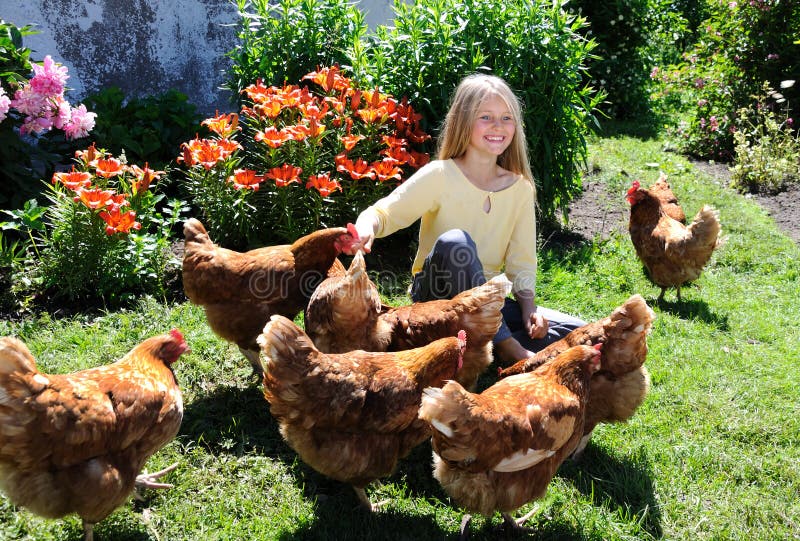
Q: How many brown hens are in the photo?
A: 9